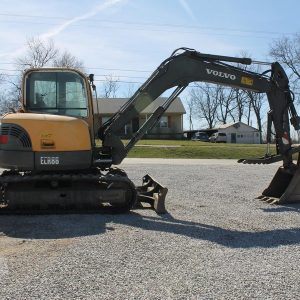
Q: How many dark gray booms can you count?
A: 1